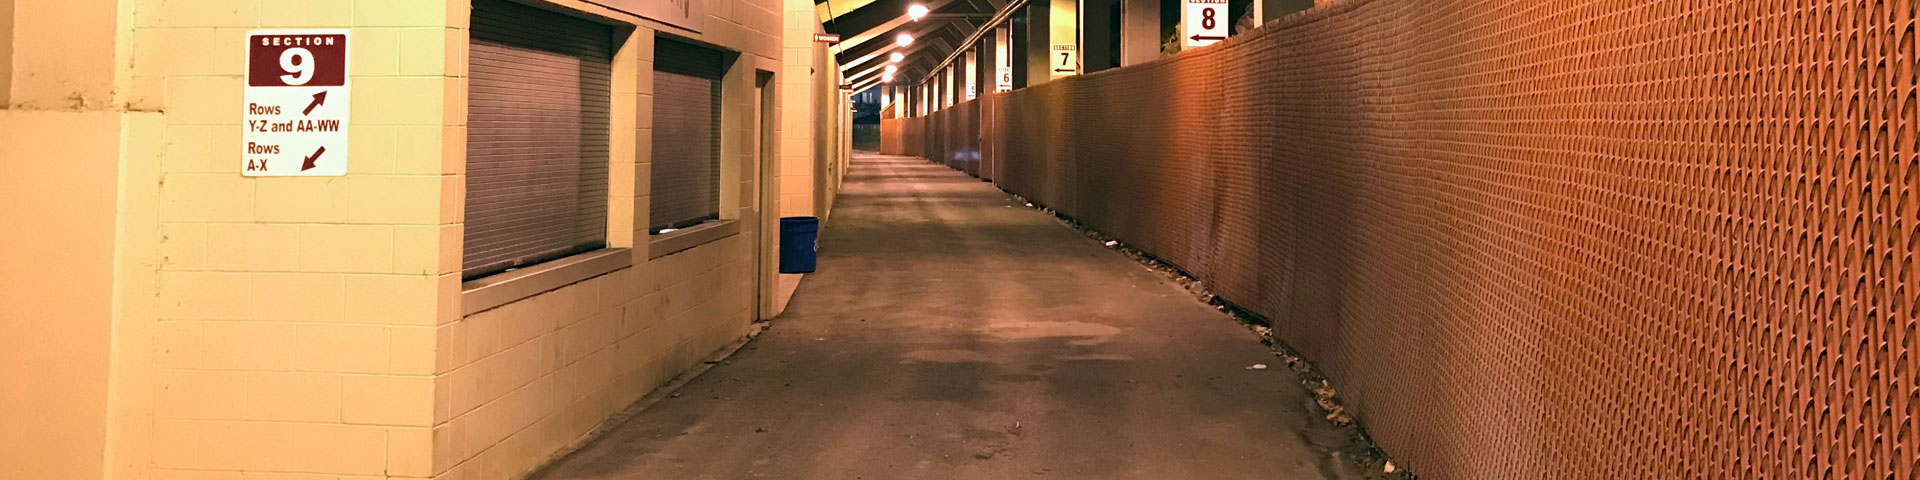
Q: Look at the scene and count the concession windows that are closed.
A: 2